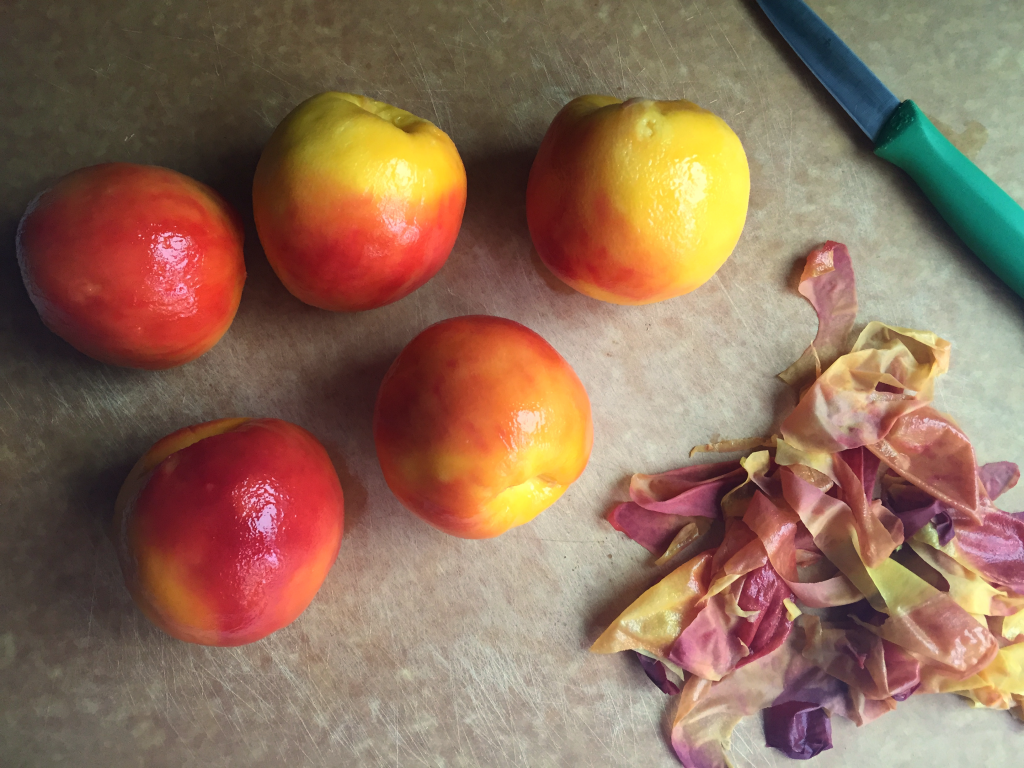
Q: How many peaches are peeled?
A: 5